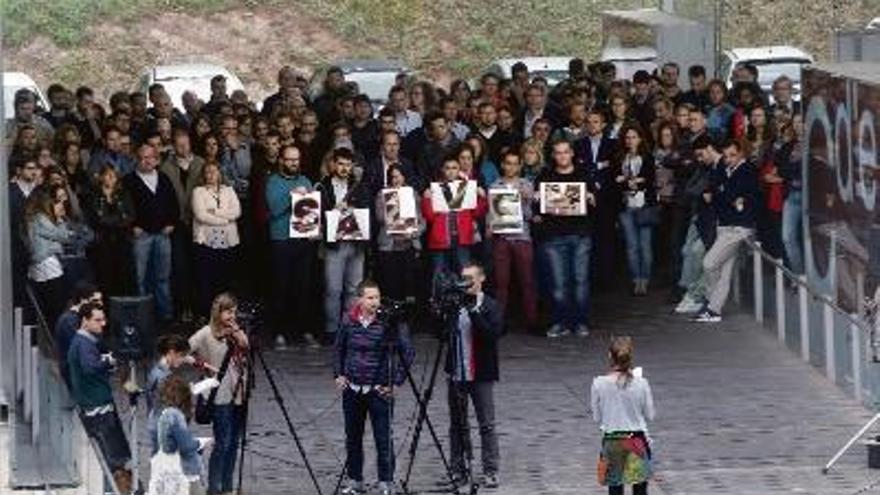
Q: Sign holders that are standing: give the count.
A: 6